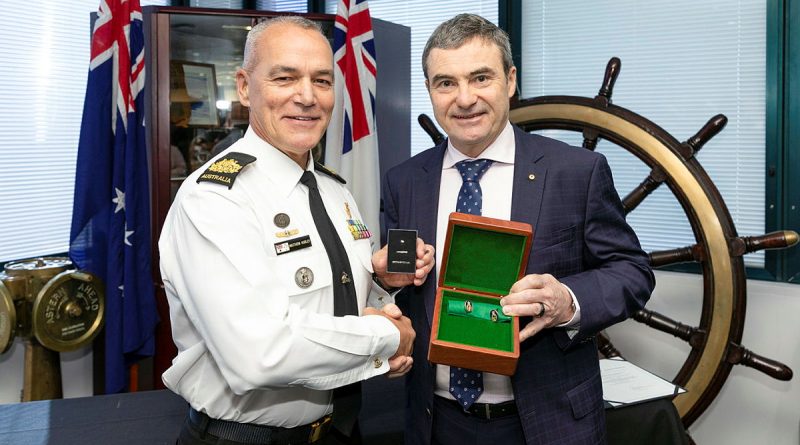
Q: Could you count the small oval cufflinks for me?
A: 2